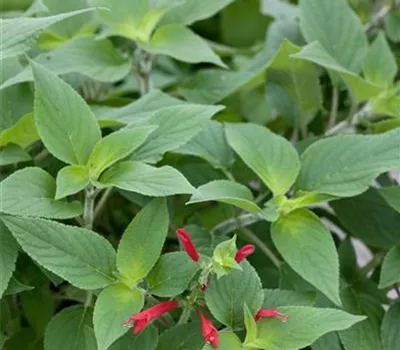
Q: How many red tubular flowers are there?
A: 5